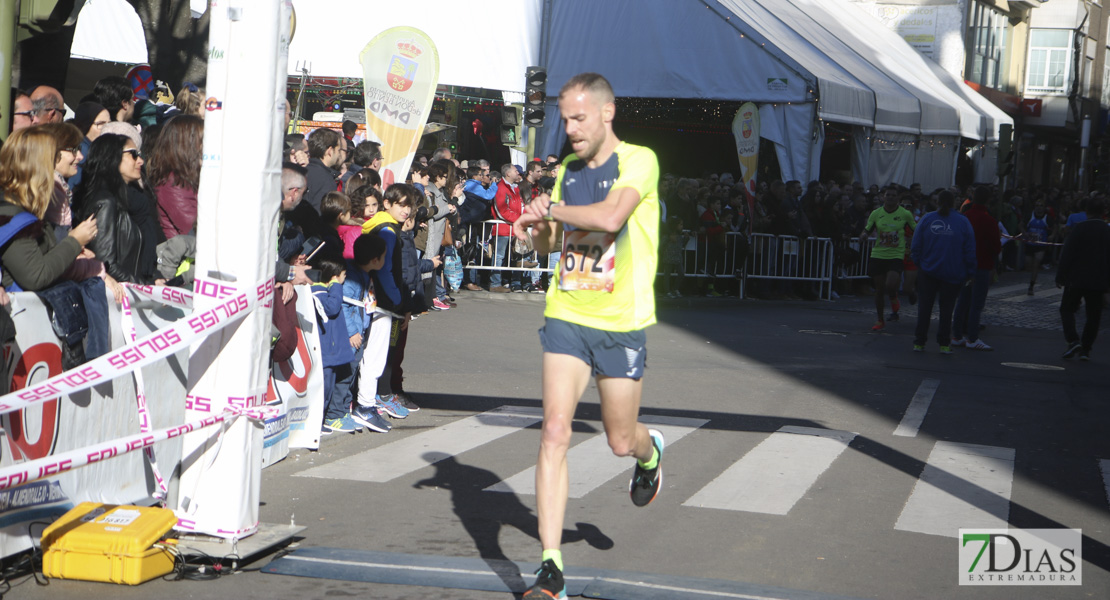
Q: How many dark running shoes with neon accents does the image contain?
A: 2